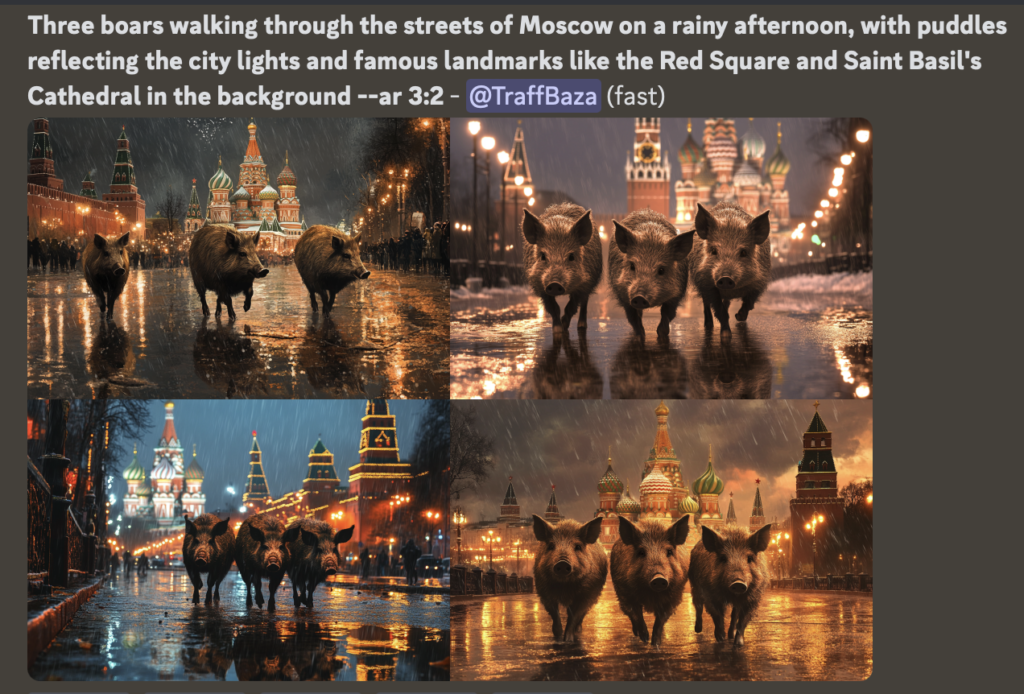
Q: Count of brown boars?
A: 12